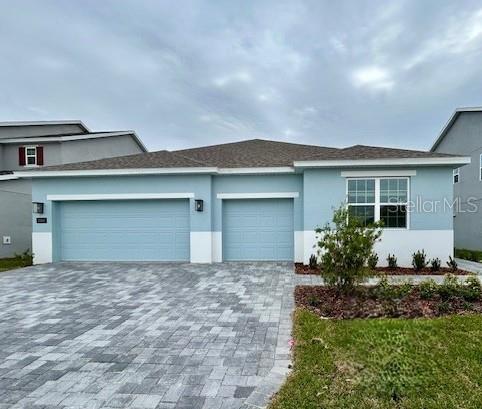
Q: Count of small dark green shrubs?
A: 6